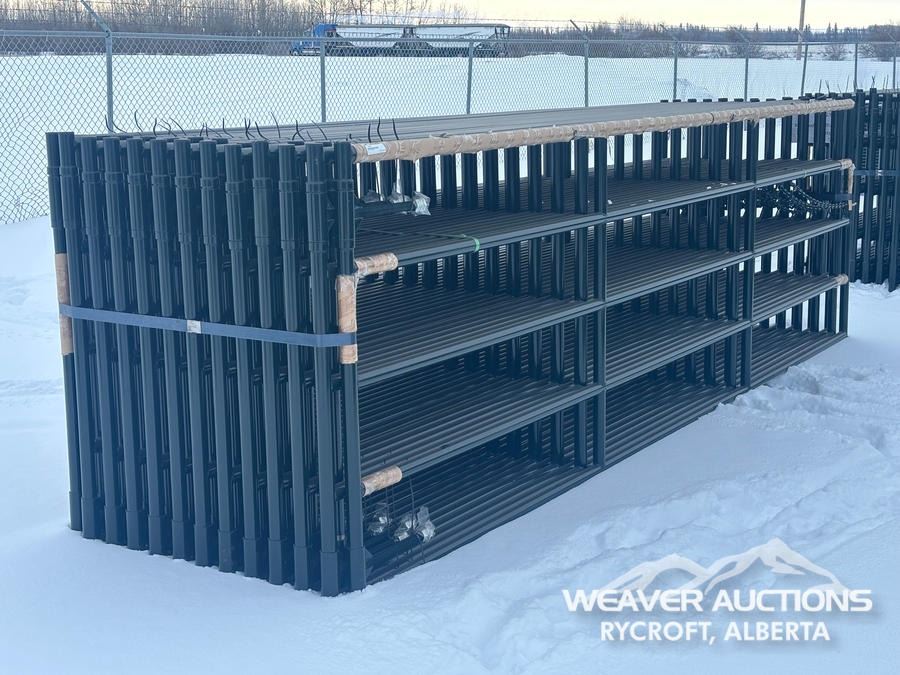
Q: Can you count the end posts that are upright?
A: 13